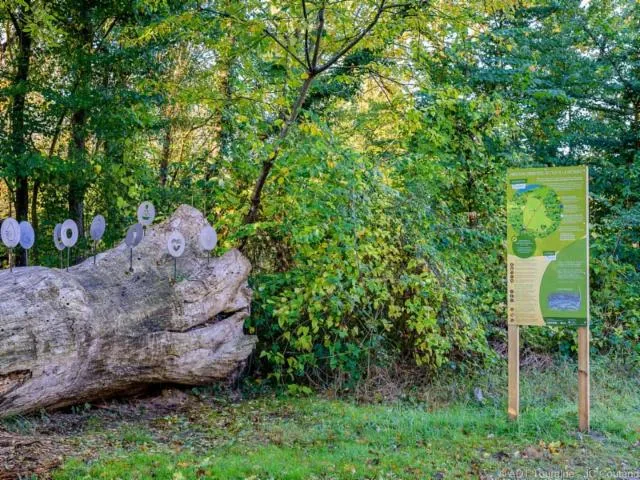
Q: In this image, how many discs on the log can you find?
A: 9